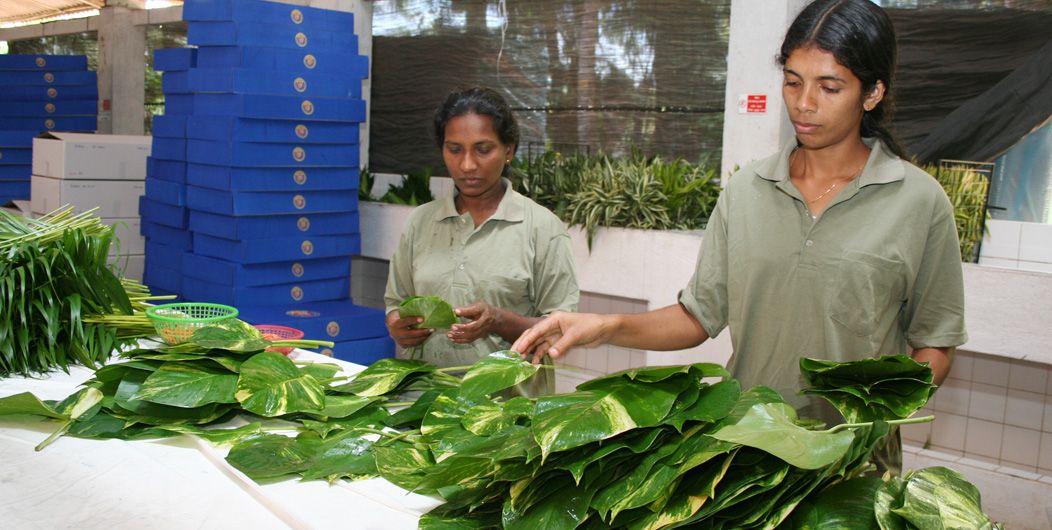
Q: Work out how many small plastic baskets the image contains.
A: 2